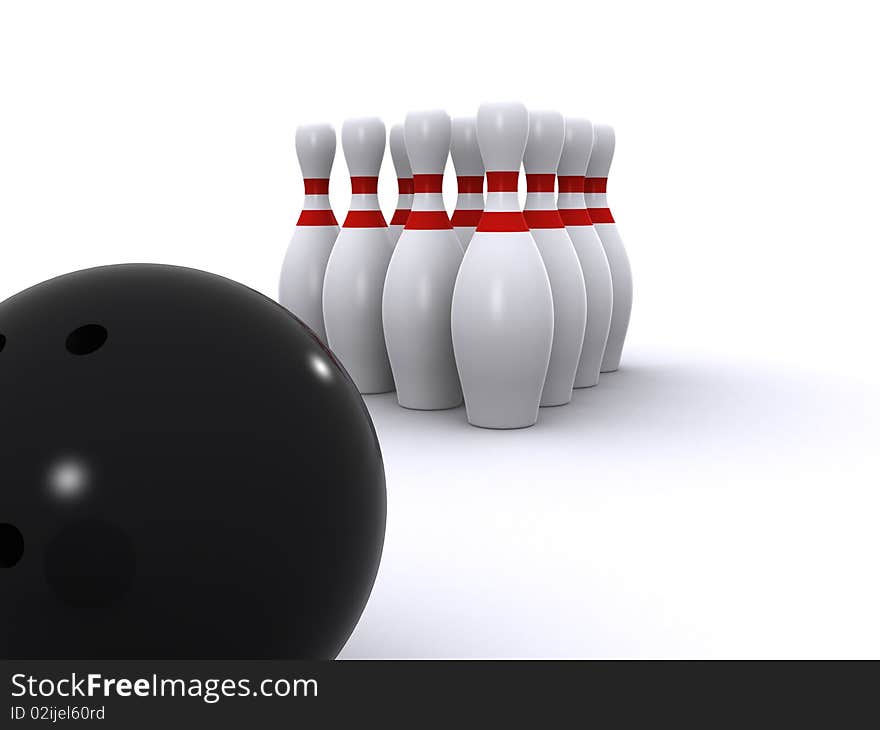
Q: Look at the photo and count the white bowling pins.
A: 9